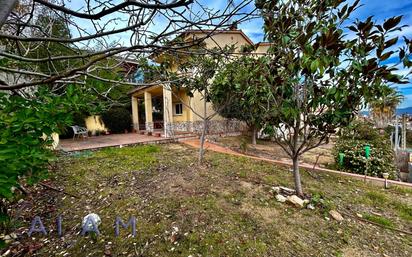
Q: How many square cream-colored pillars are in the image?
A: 3